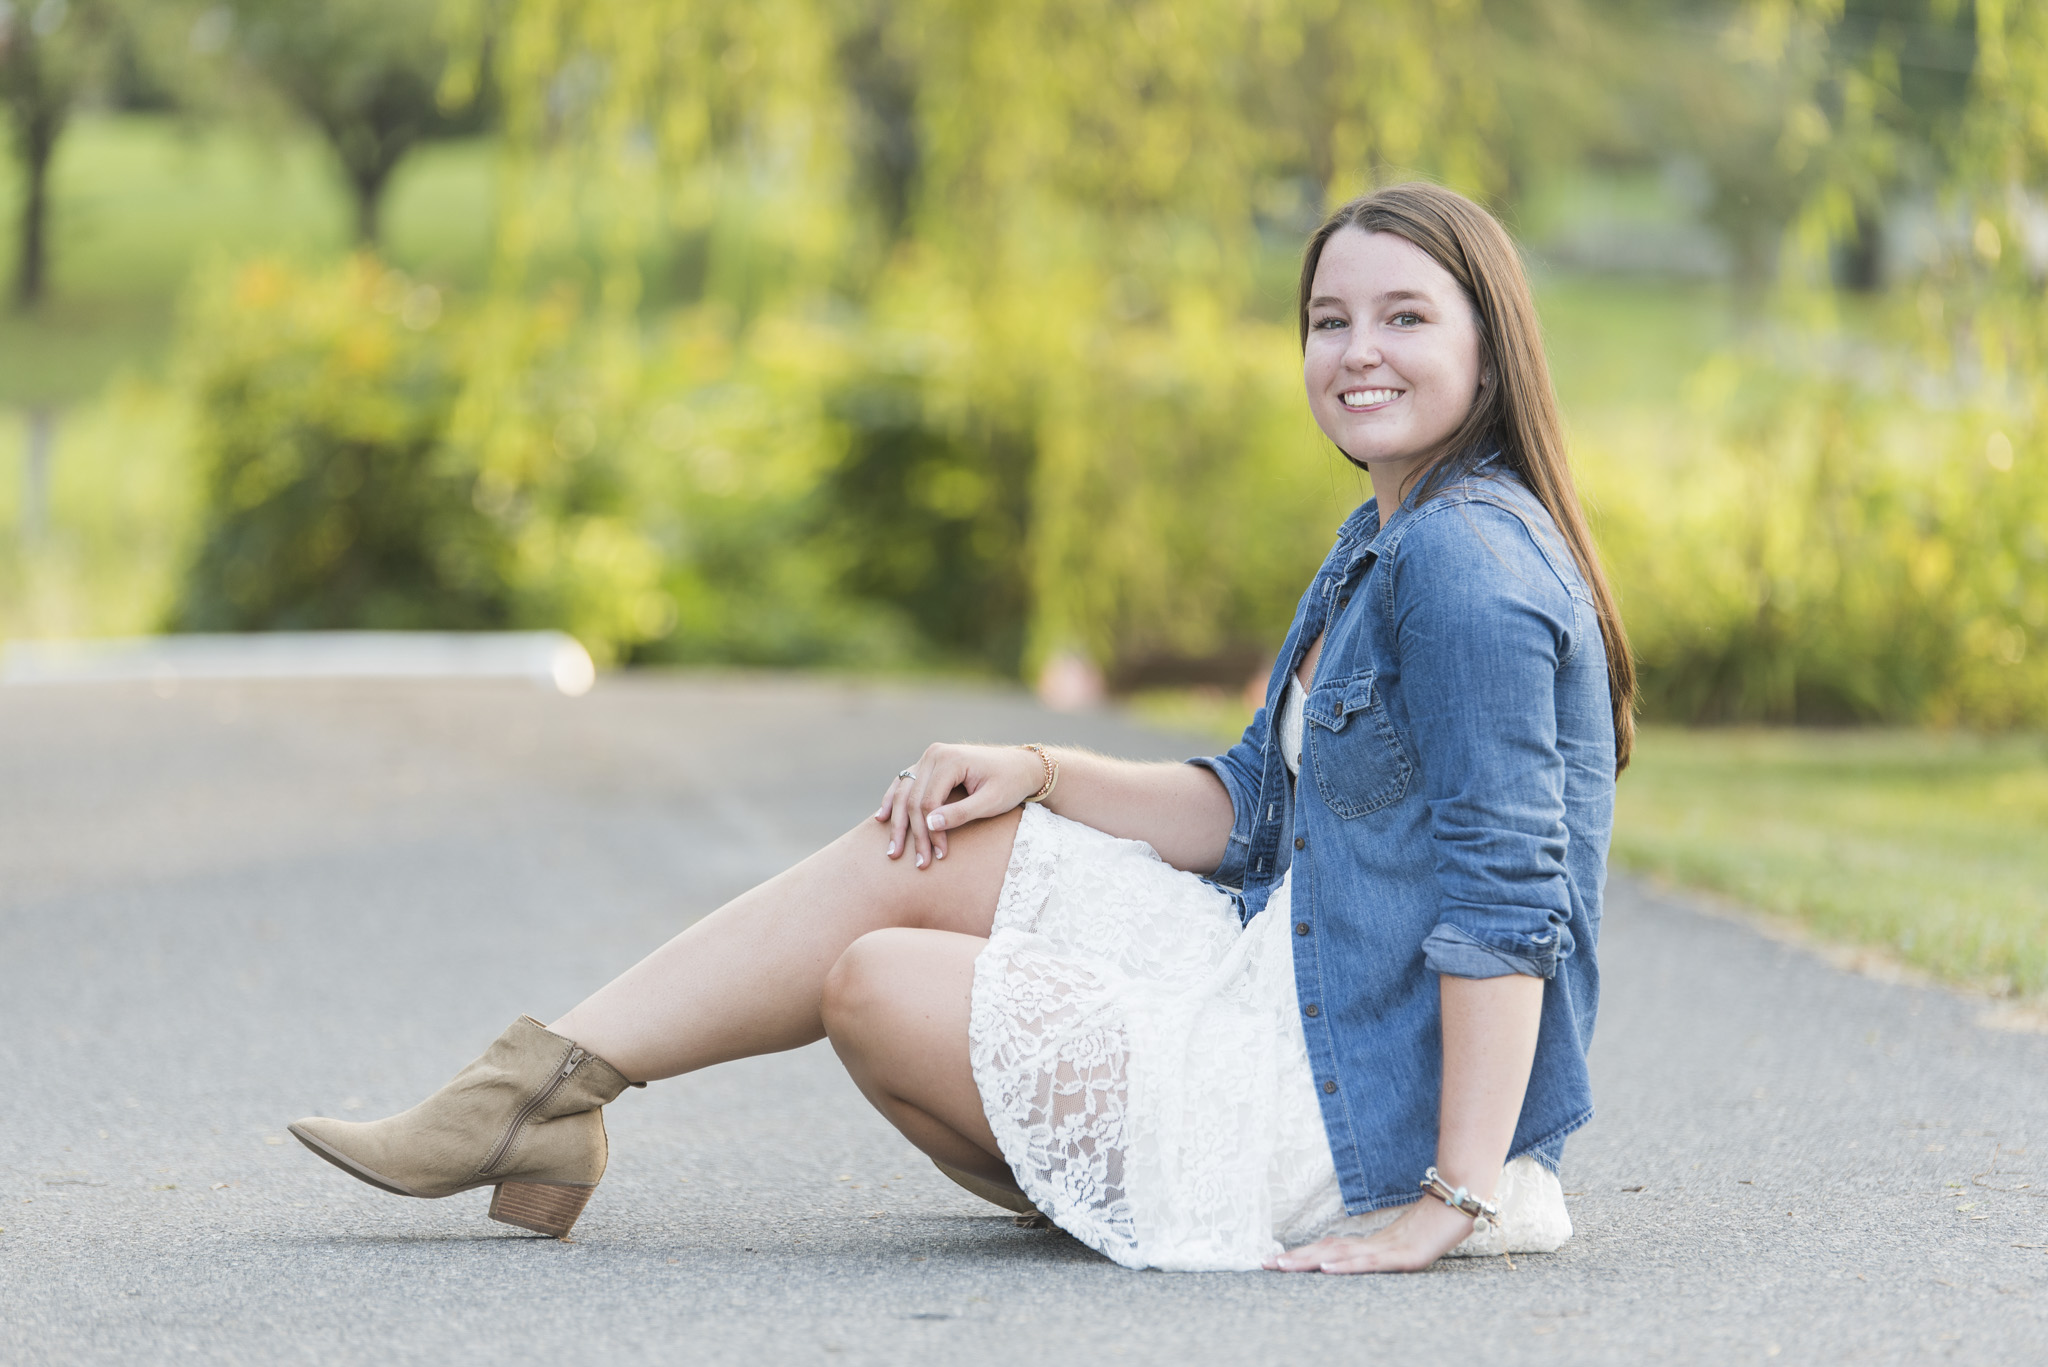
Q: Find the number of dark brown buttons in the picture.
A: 7